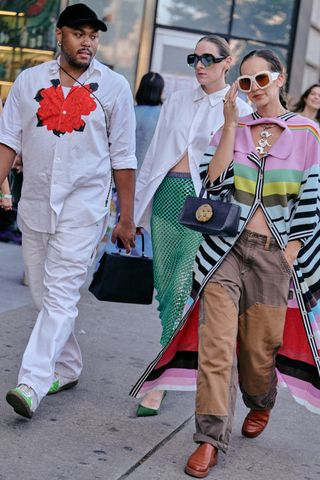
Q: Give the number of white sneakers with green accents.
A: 2